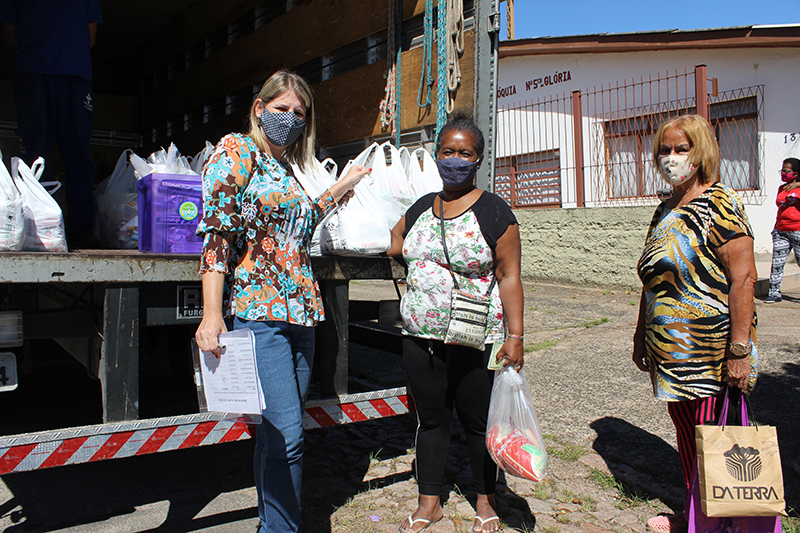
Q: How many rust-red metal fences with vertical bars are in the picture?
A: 1